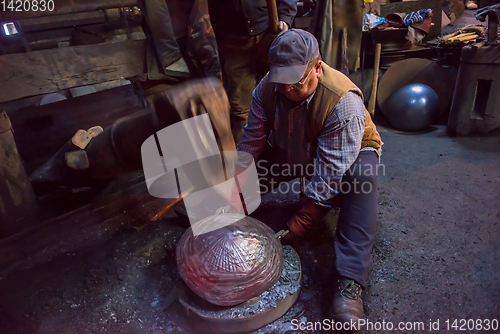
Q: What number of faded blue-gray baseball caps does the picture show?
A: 1